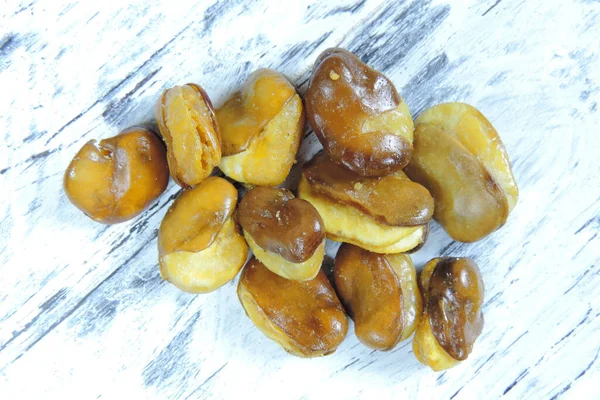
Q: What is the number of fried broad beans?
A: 11